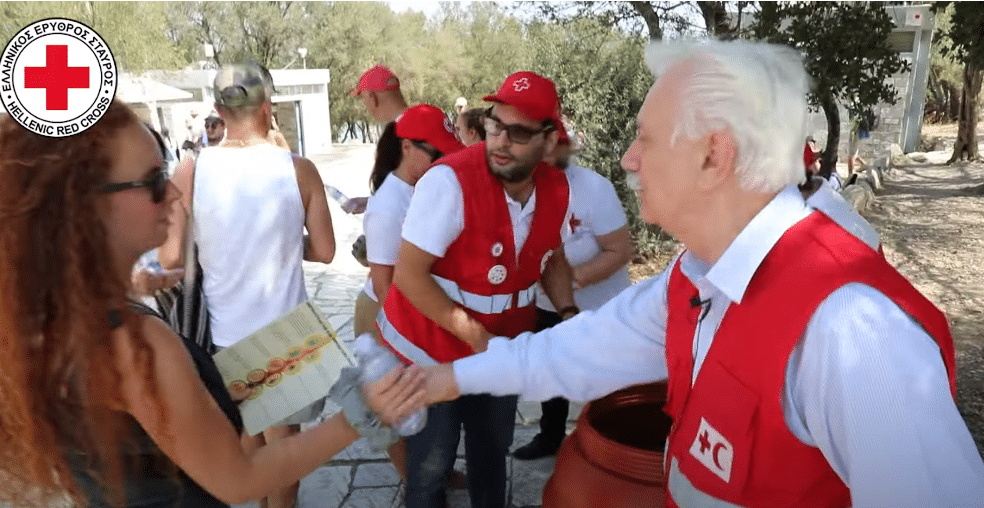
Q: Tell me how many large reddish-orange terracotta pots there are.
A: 1